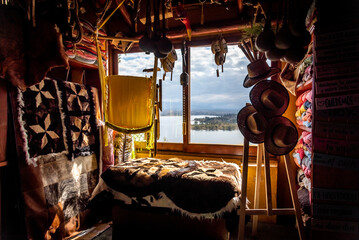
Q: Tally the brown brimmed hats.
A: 4